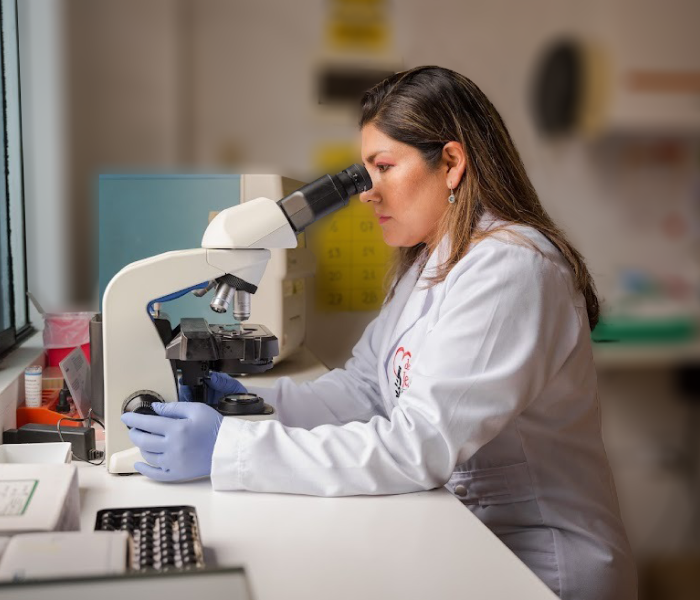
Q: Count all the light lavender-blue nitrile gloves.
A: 2